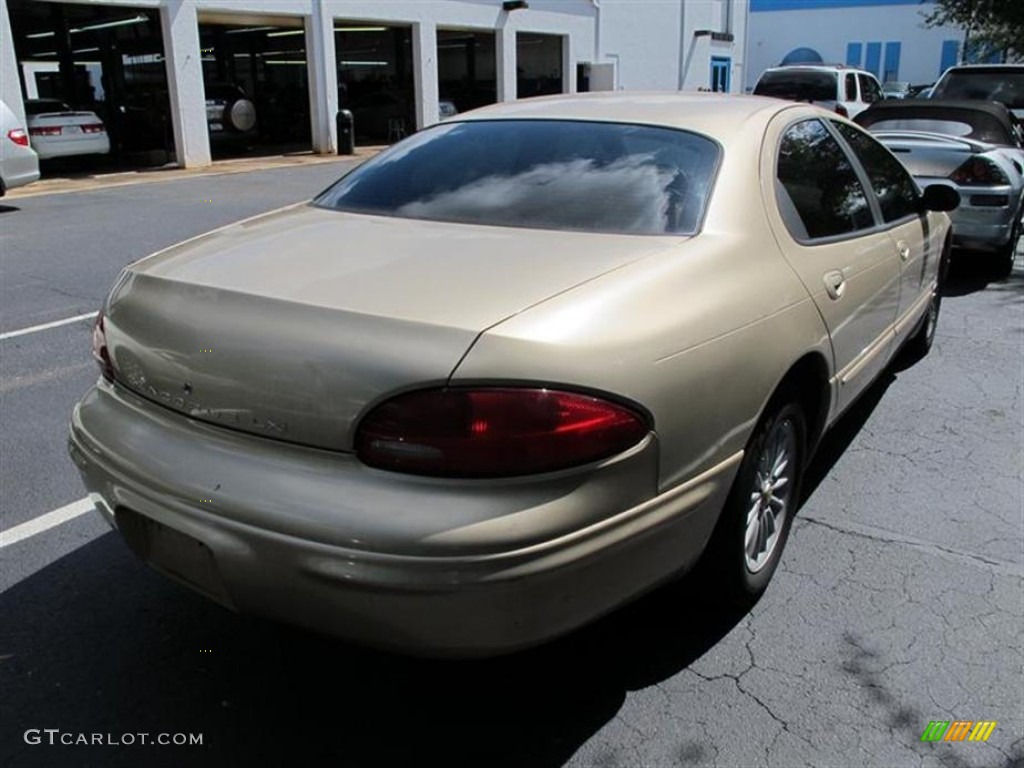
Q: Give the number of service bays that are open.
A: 5